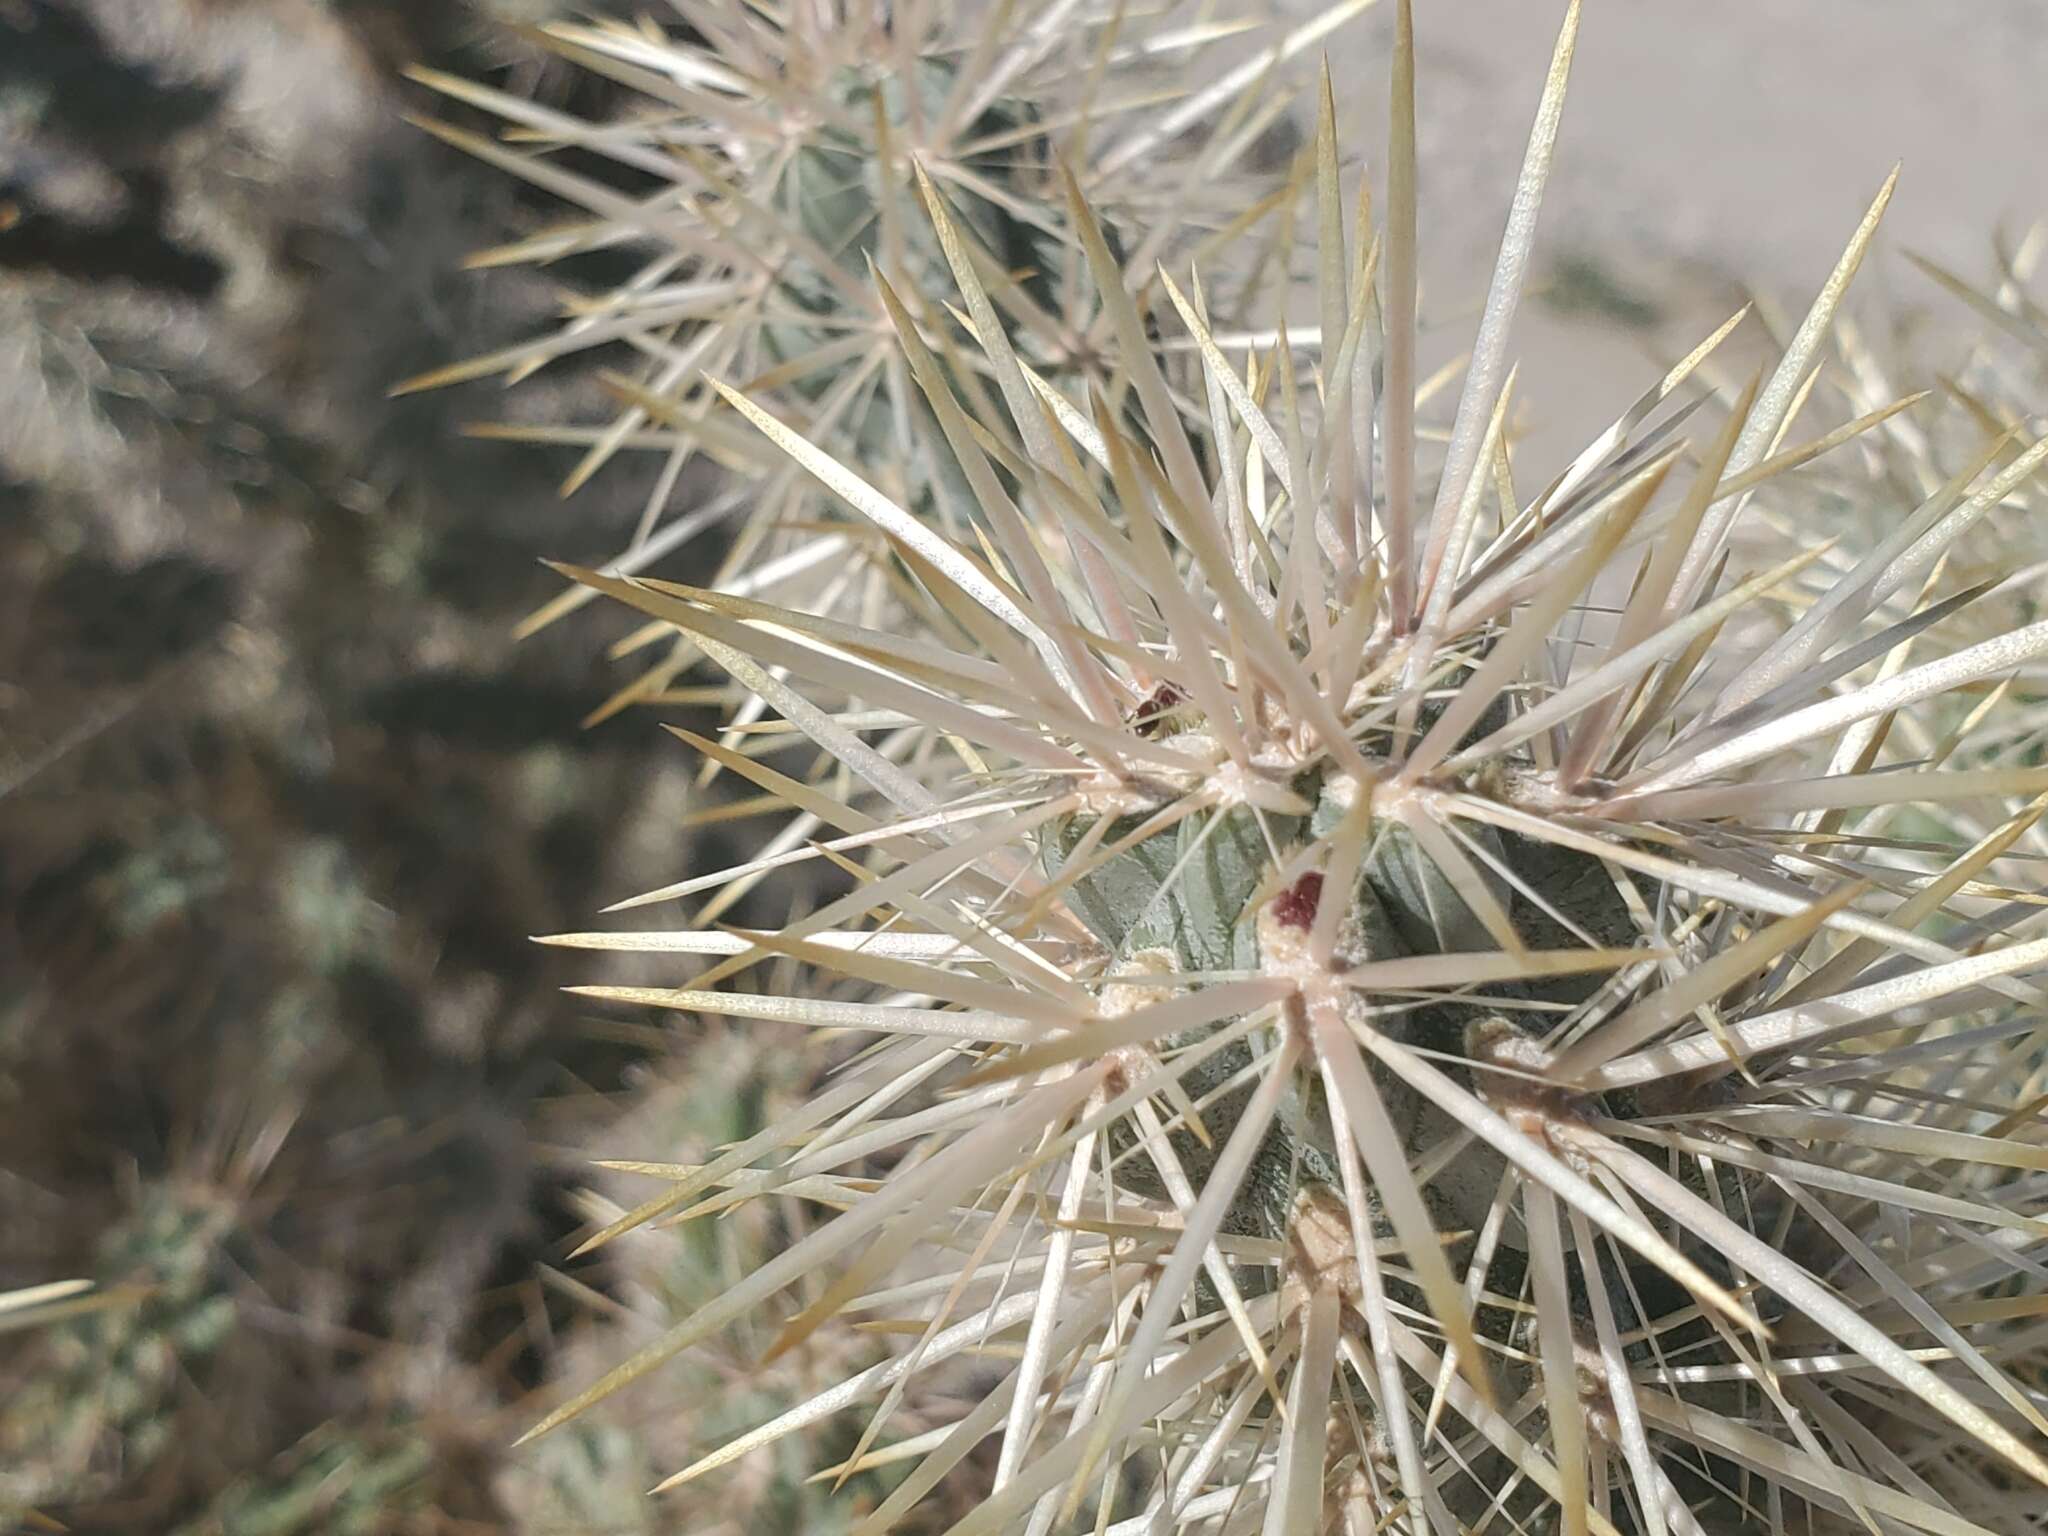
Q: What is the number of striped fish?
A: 0